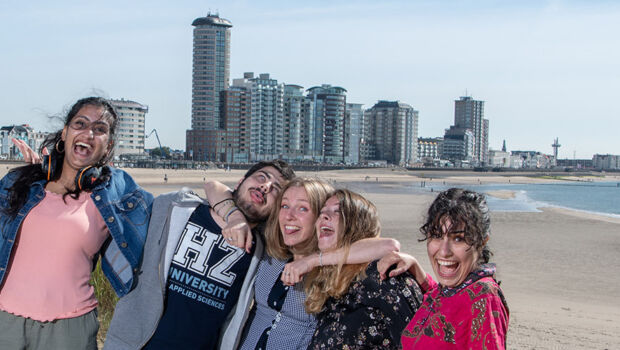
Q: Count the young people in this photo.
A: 5